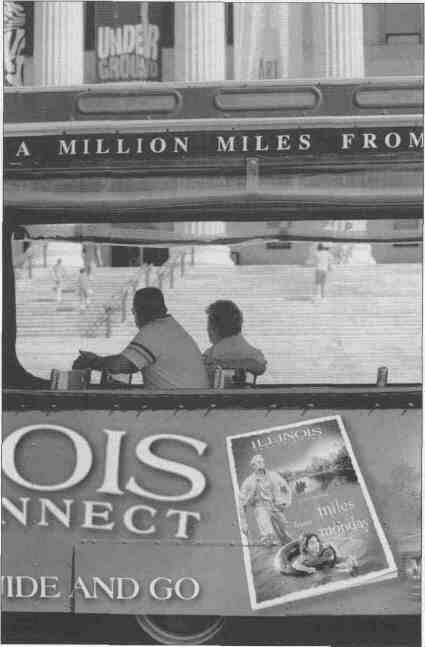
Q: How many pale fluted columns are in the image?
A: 3